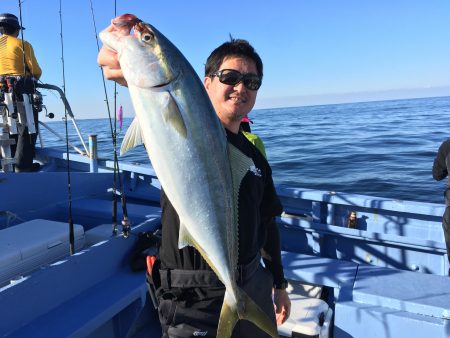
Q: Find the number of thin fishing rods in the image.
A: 4